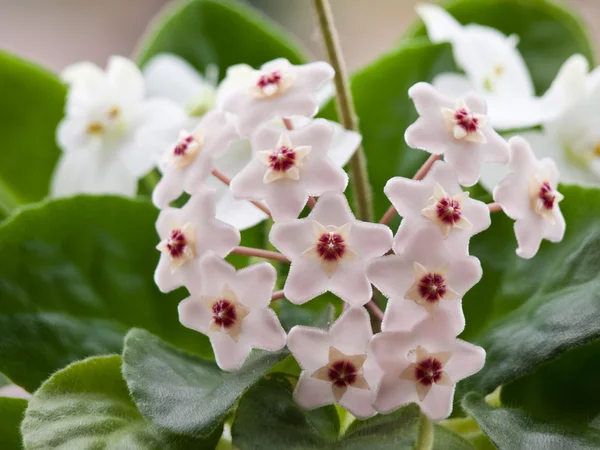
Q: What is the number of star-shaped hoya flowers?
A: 12